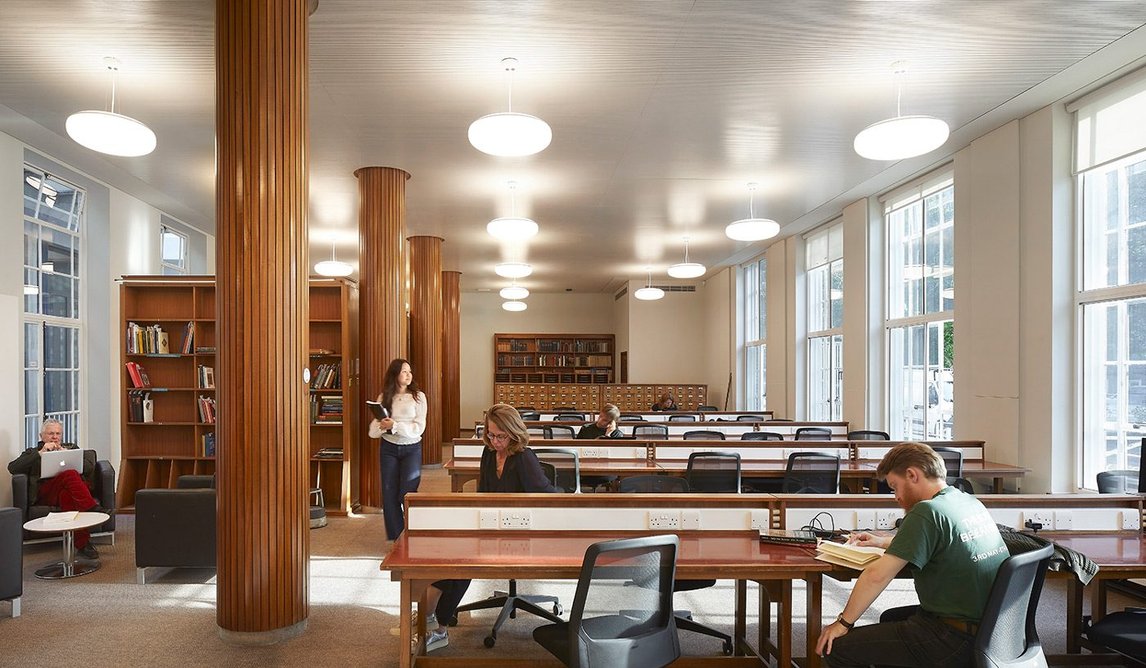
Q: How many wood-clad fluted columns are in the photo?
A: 4